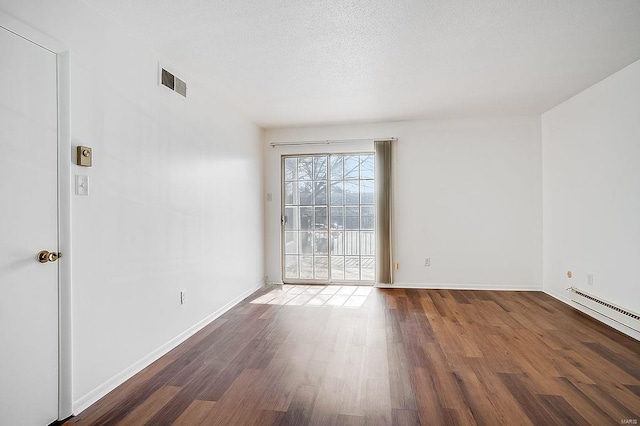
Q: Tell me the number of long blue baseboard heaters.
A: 0